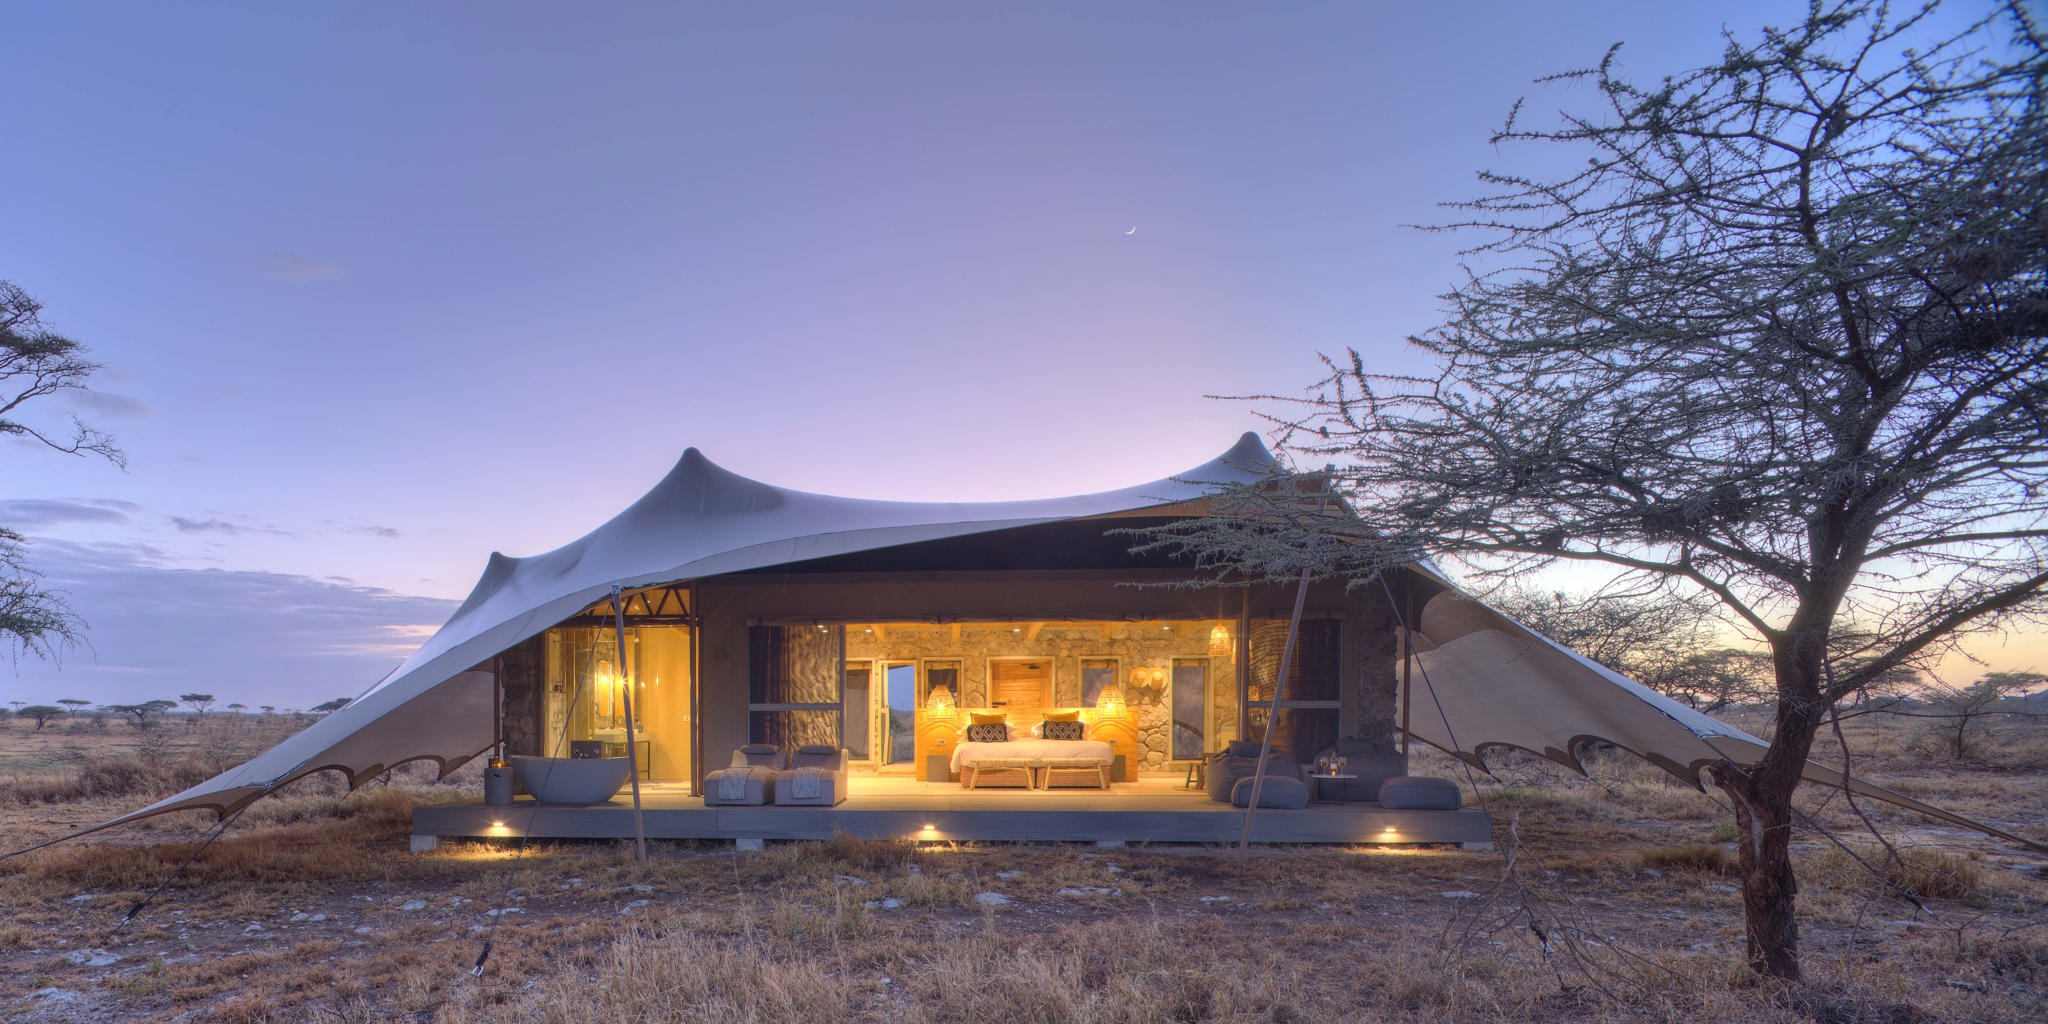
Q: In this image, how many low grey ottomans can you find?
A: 2